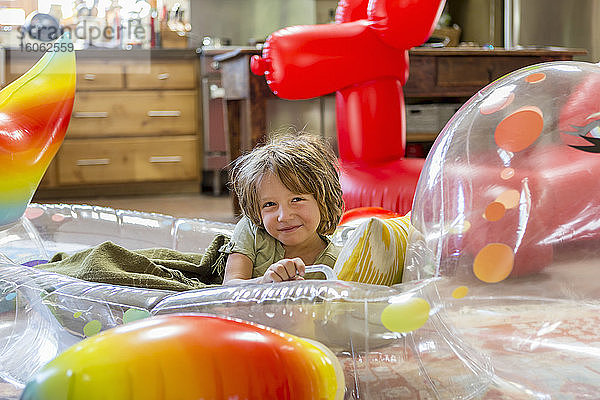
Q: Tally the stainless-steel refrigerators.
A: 1